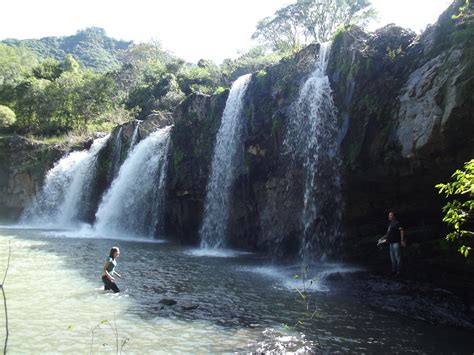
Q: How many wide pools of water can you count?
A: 1